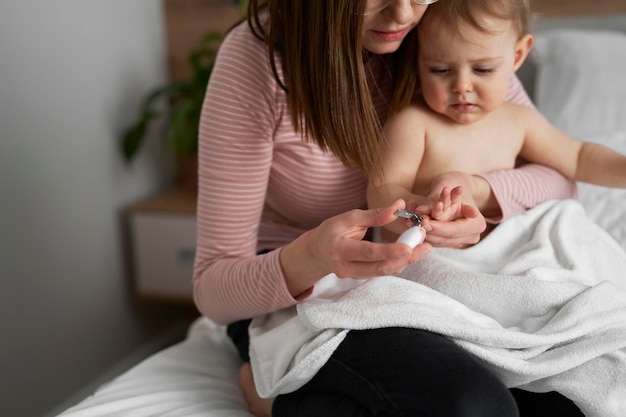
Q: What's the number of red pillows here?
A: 0